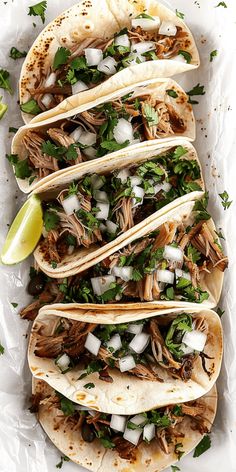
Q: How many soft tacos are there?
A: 6